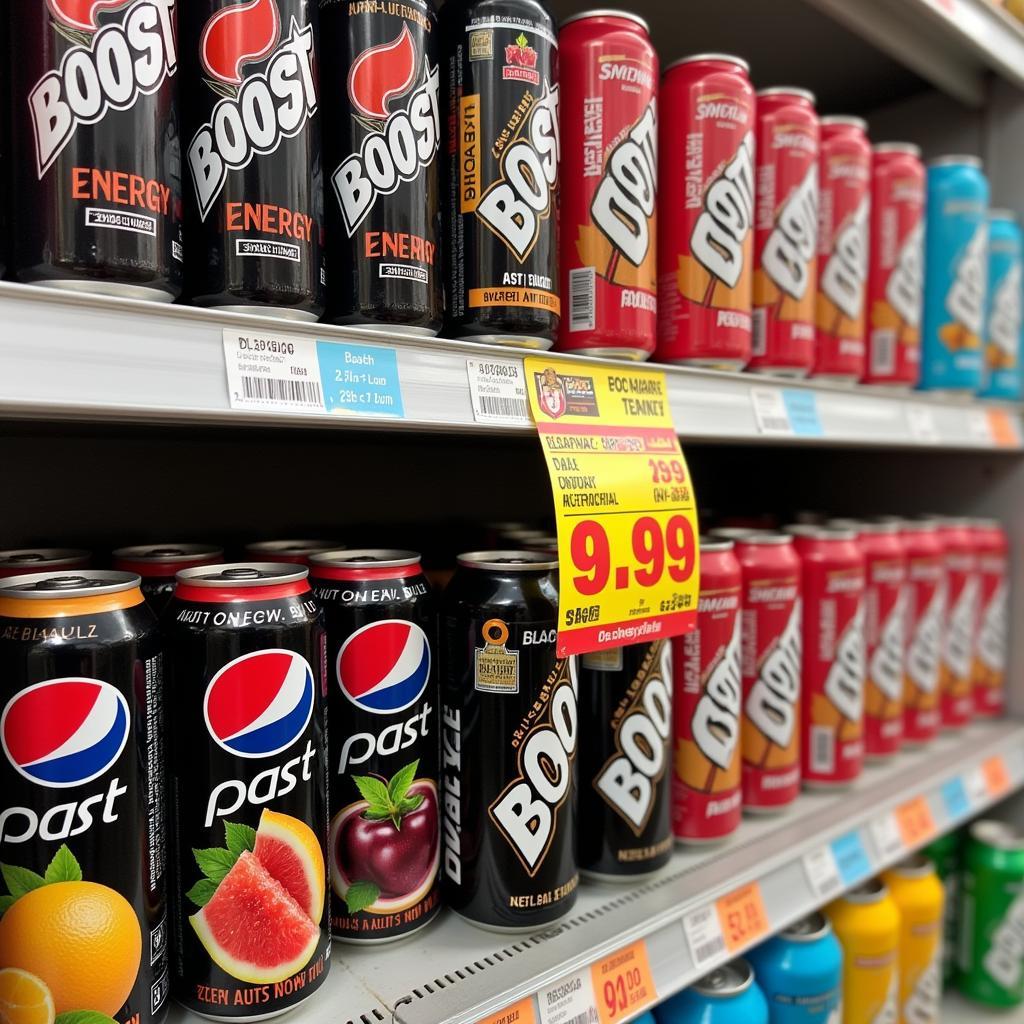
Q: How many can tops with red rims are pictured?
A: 5